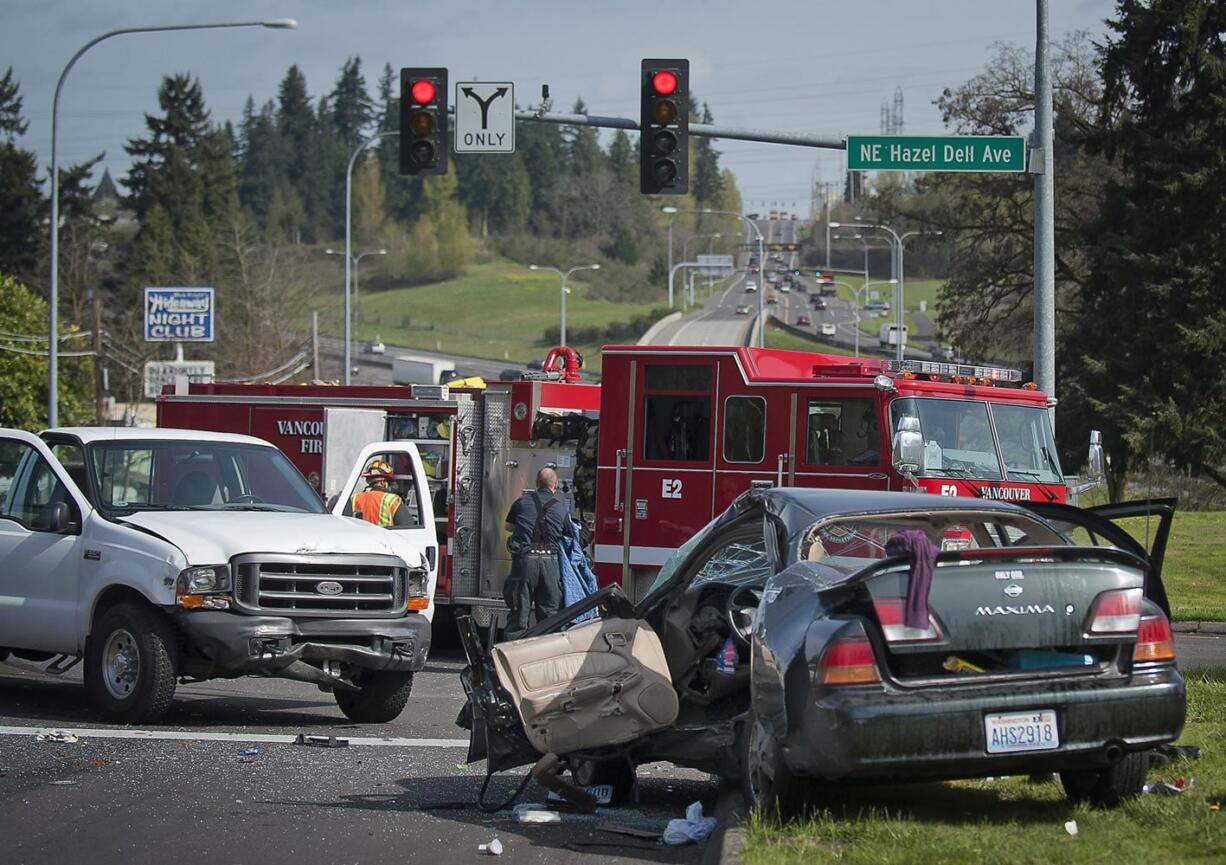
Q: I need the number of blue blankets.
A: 1